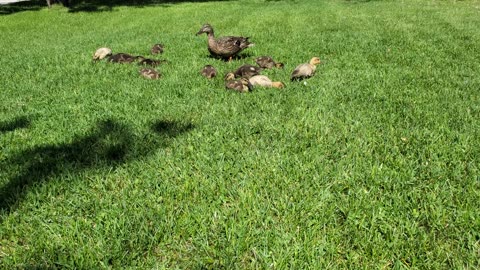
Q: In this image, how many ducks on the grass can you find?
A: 12